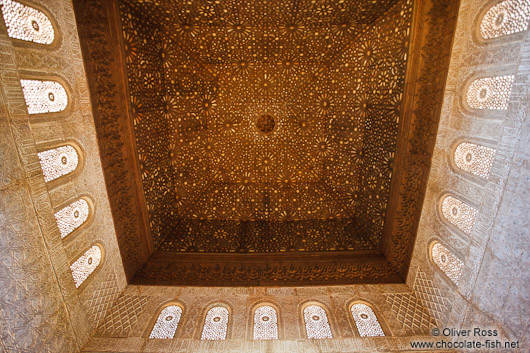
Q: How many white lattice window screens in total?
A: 15